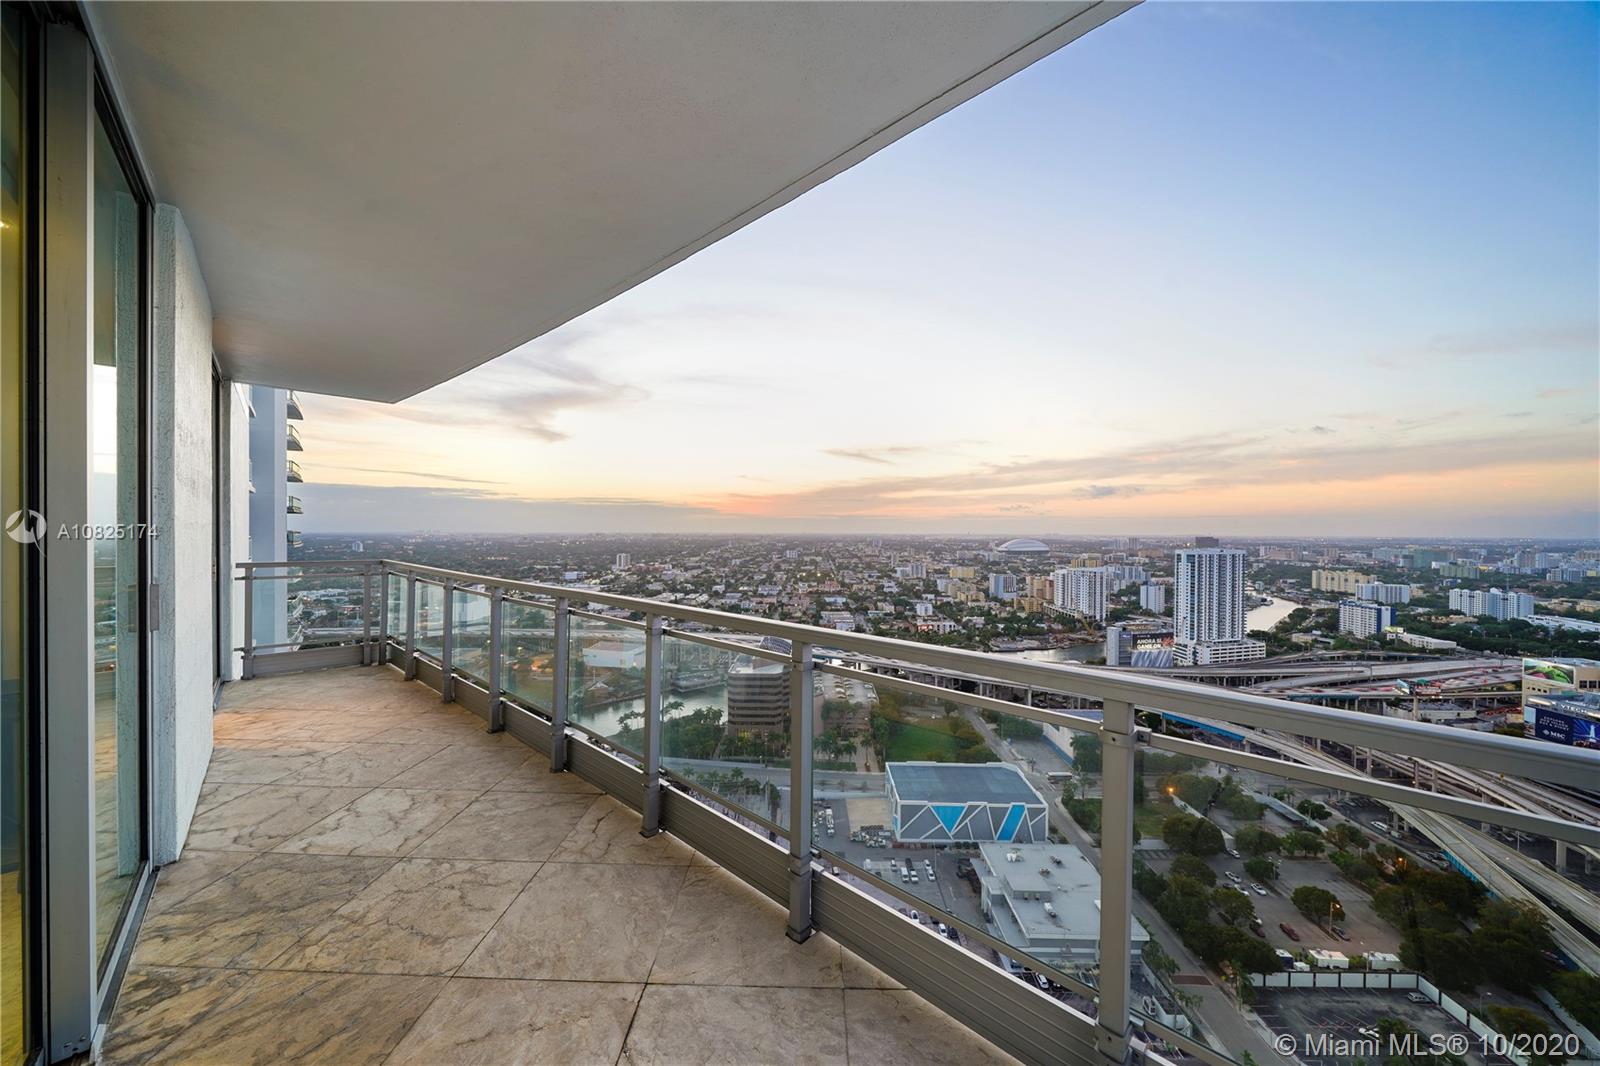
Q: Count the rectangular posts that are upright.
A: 10